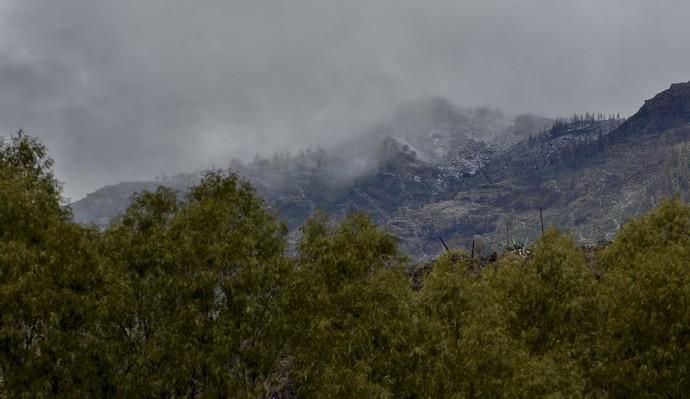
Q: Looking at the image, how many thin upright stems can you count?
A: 3